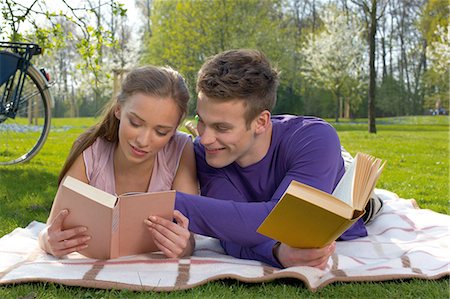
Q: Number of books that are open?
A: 2